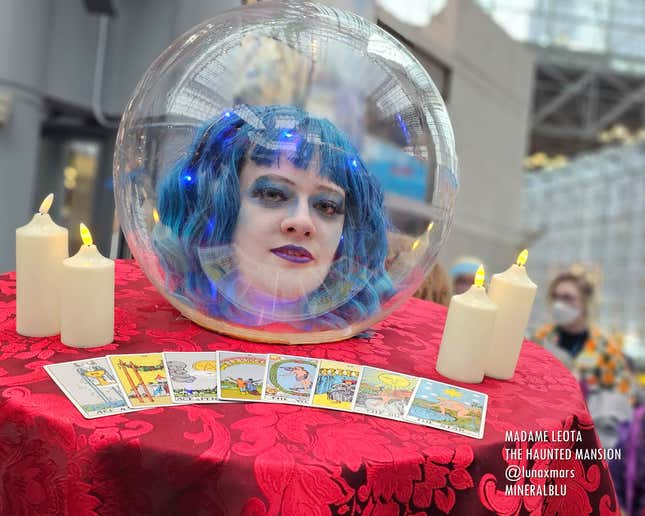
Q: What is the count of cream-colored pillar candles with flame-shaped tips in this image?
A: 4